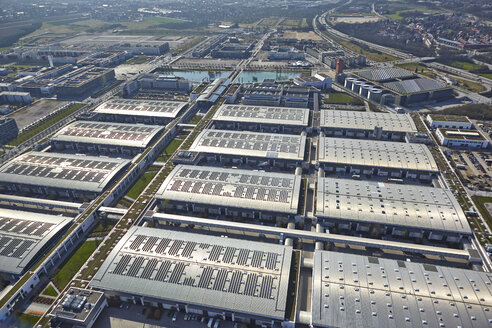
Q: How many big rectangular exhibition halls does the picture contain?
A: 12